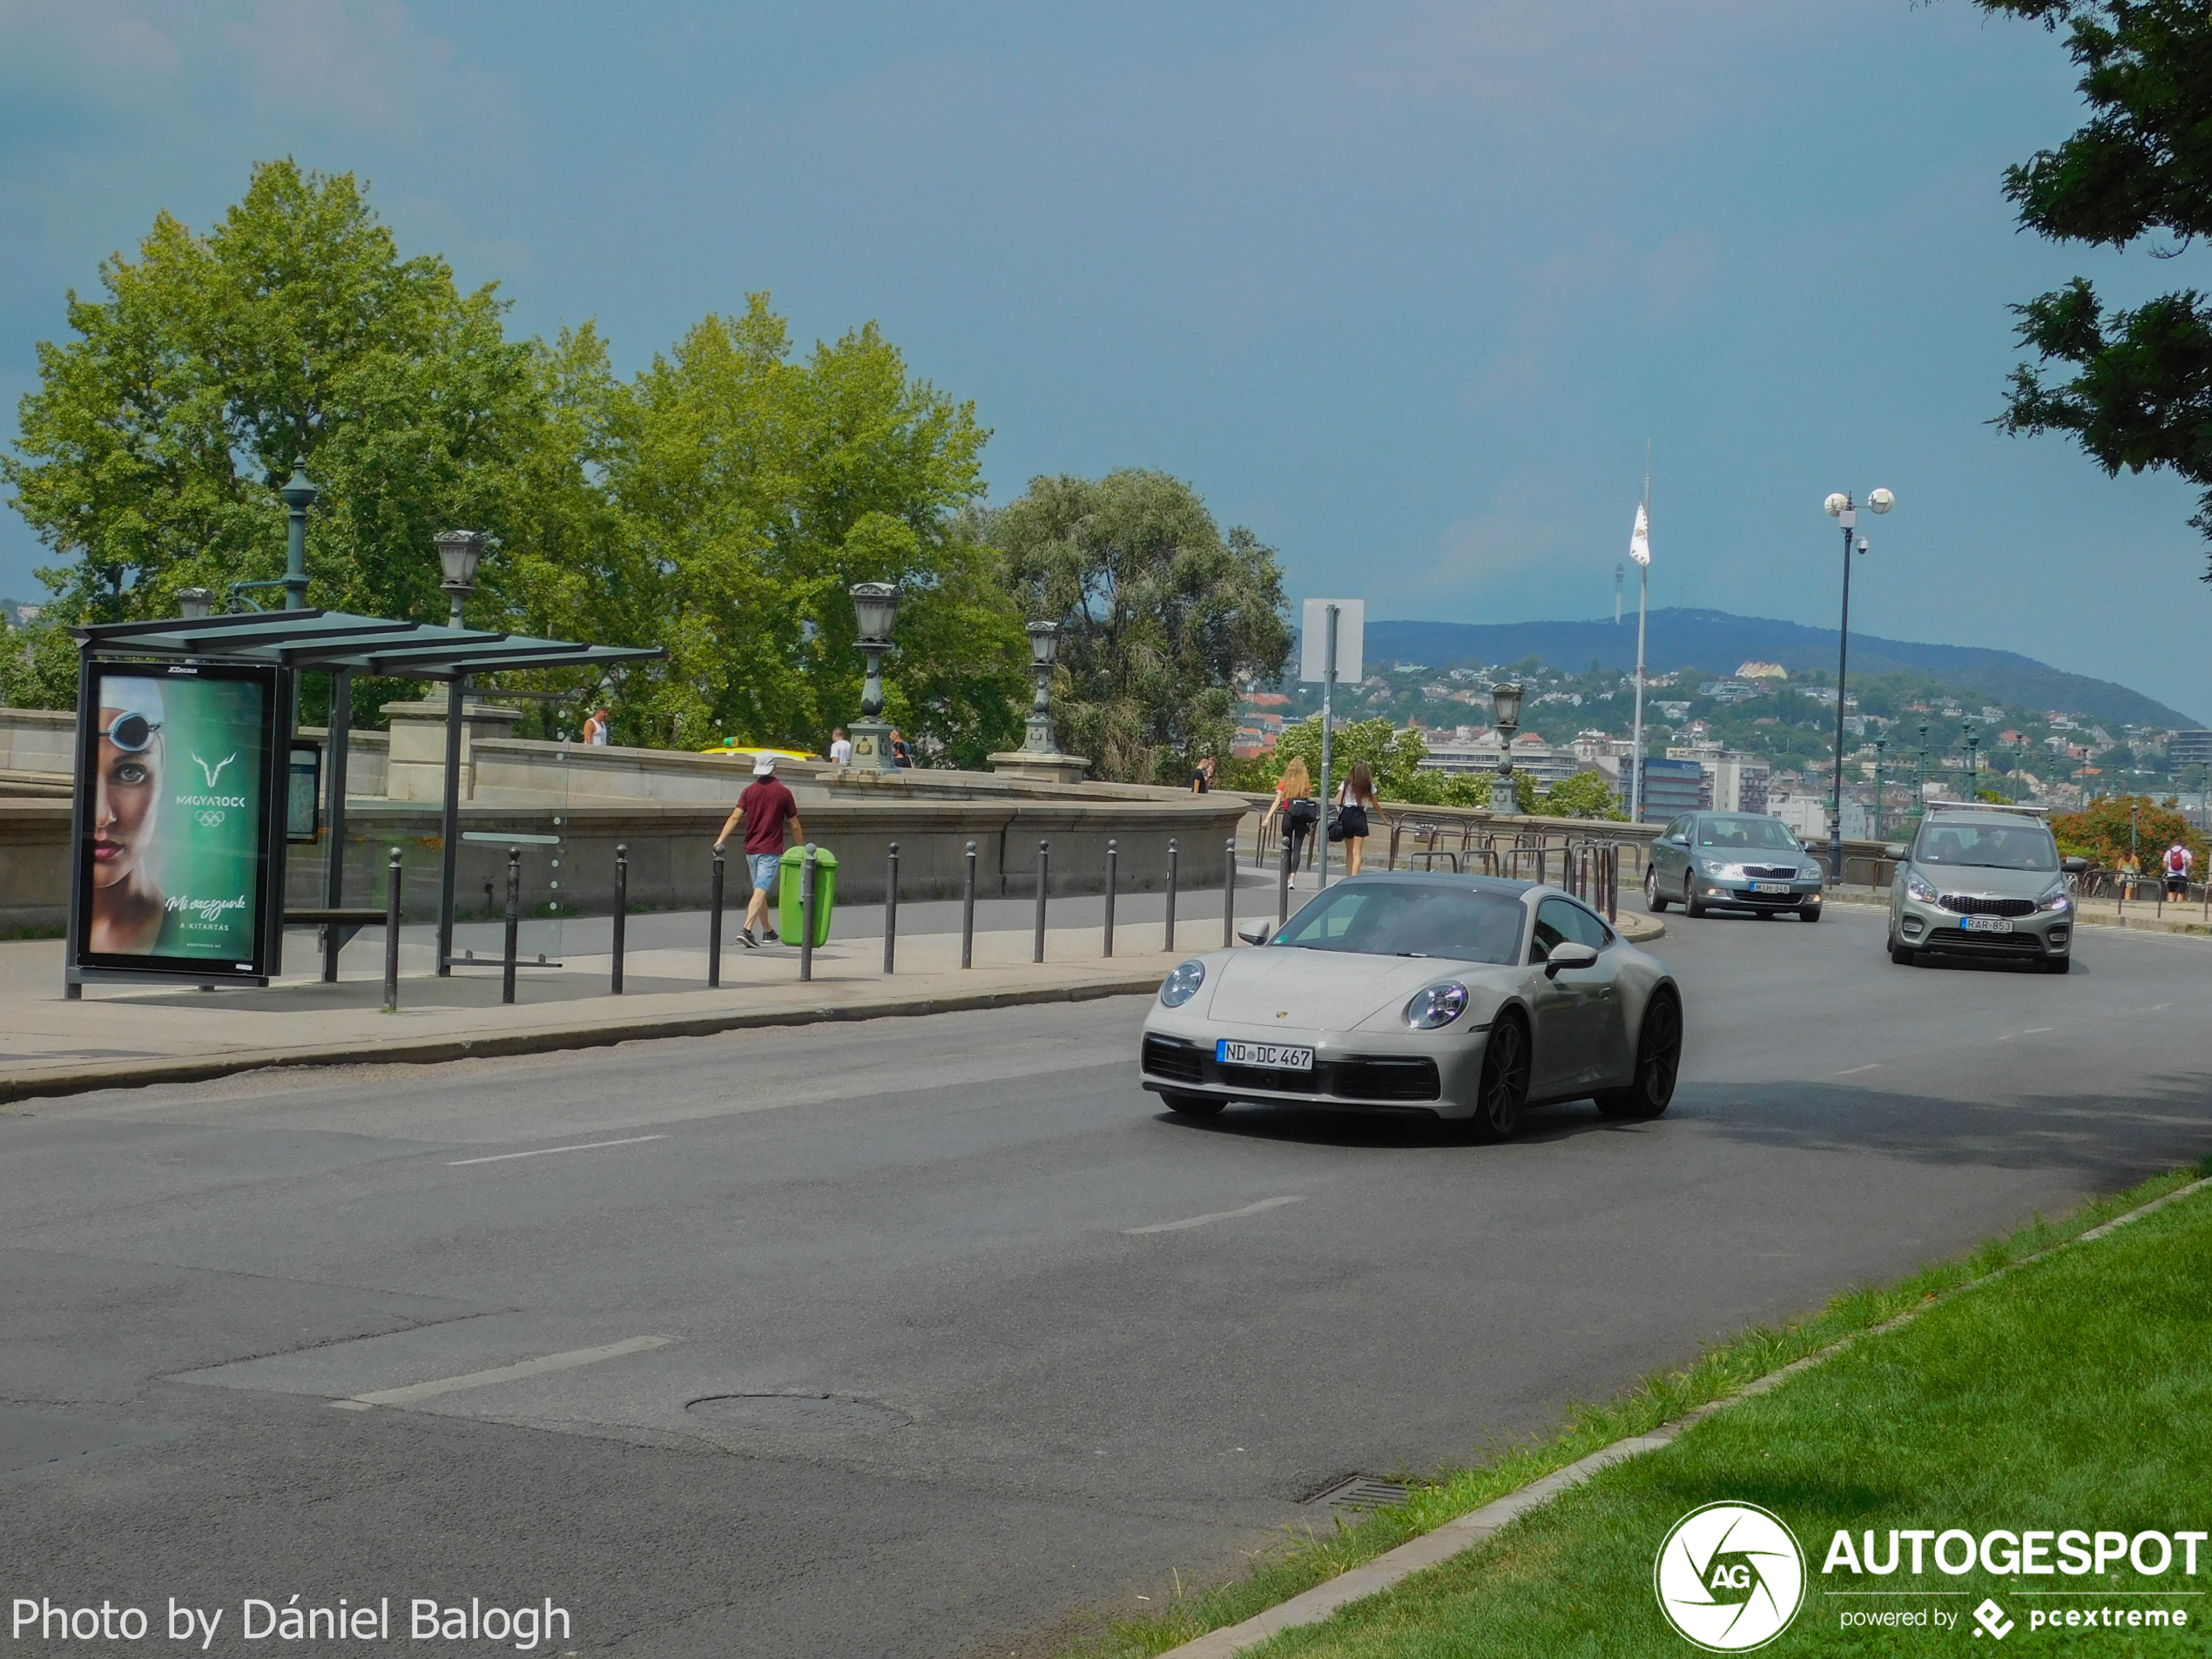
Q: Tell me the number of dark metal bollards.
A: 12